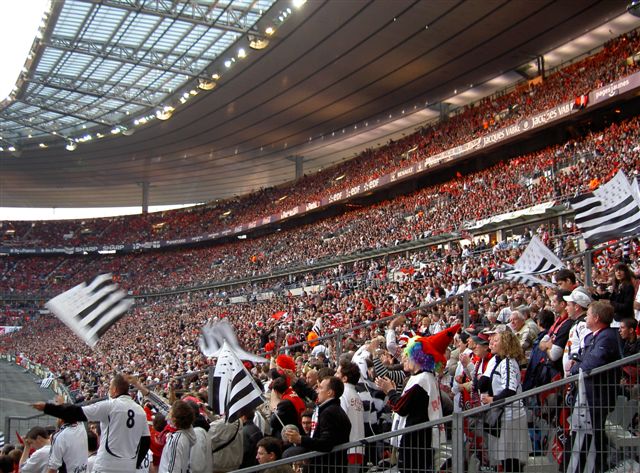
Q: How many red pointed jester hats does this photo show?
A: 1